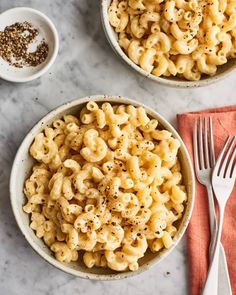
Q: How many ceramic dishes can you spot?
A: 3